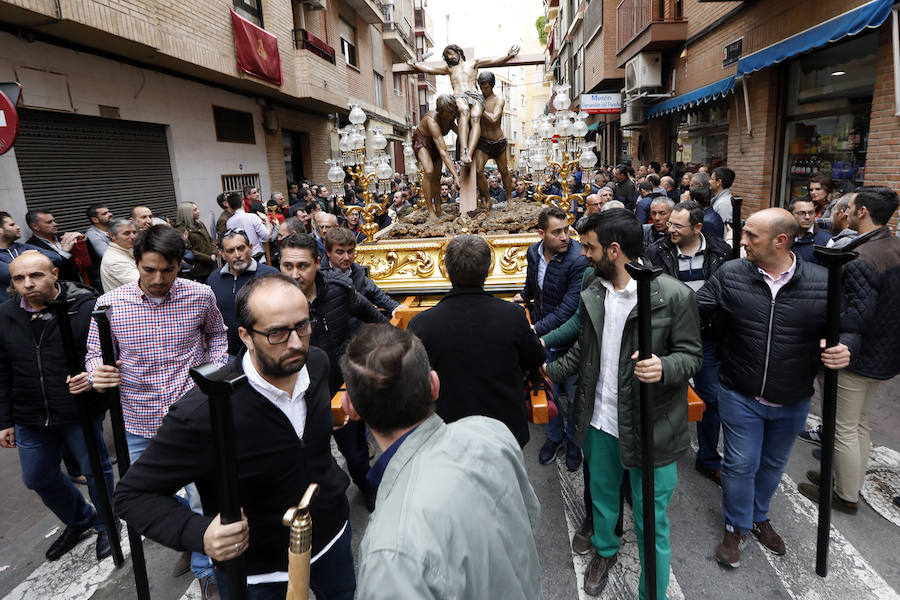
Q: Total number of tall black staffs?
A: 6